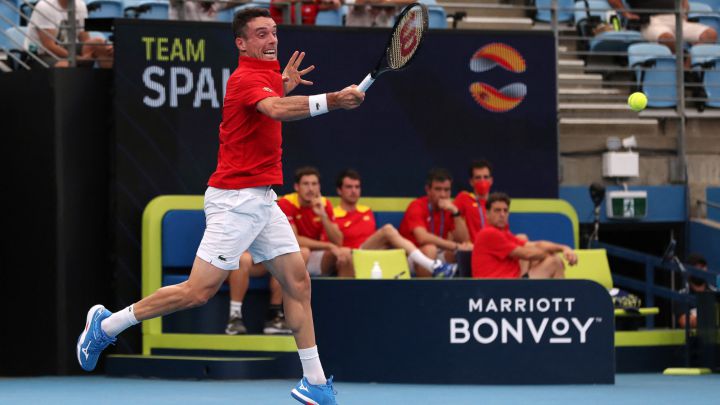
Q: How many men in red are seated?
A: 5